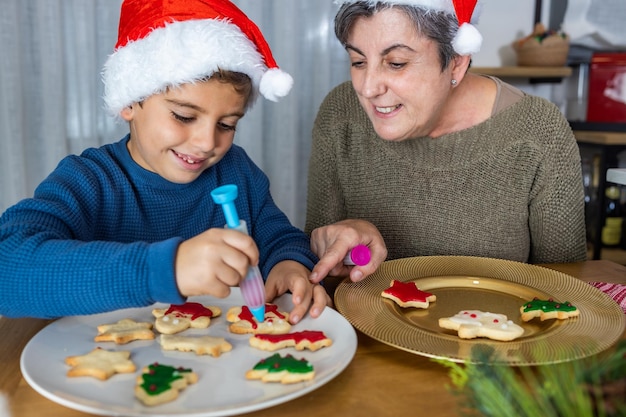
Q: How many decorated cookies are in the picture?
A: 8